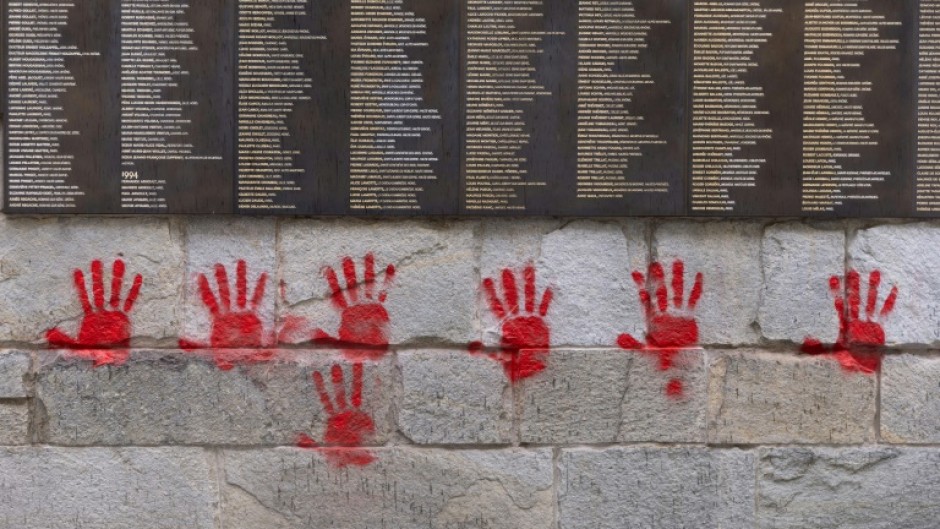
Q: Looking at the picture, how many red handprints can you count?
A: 7